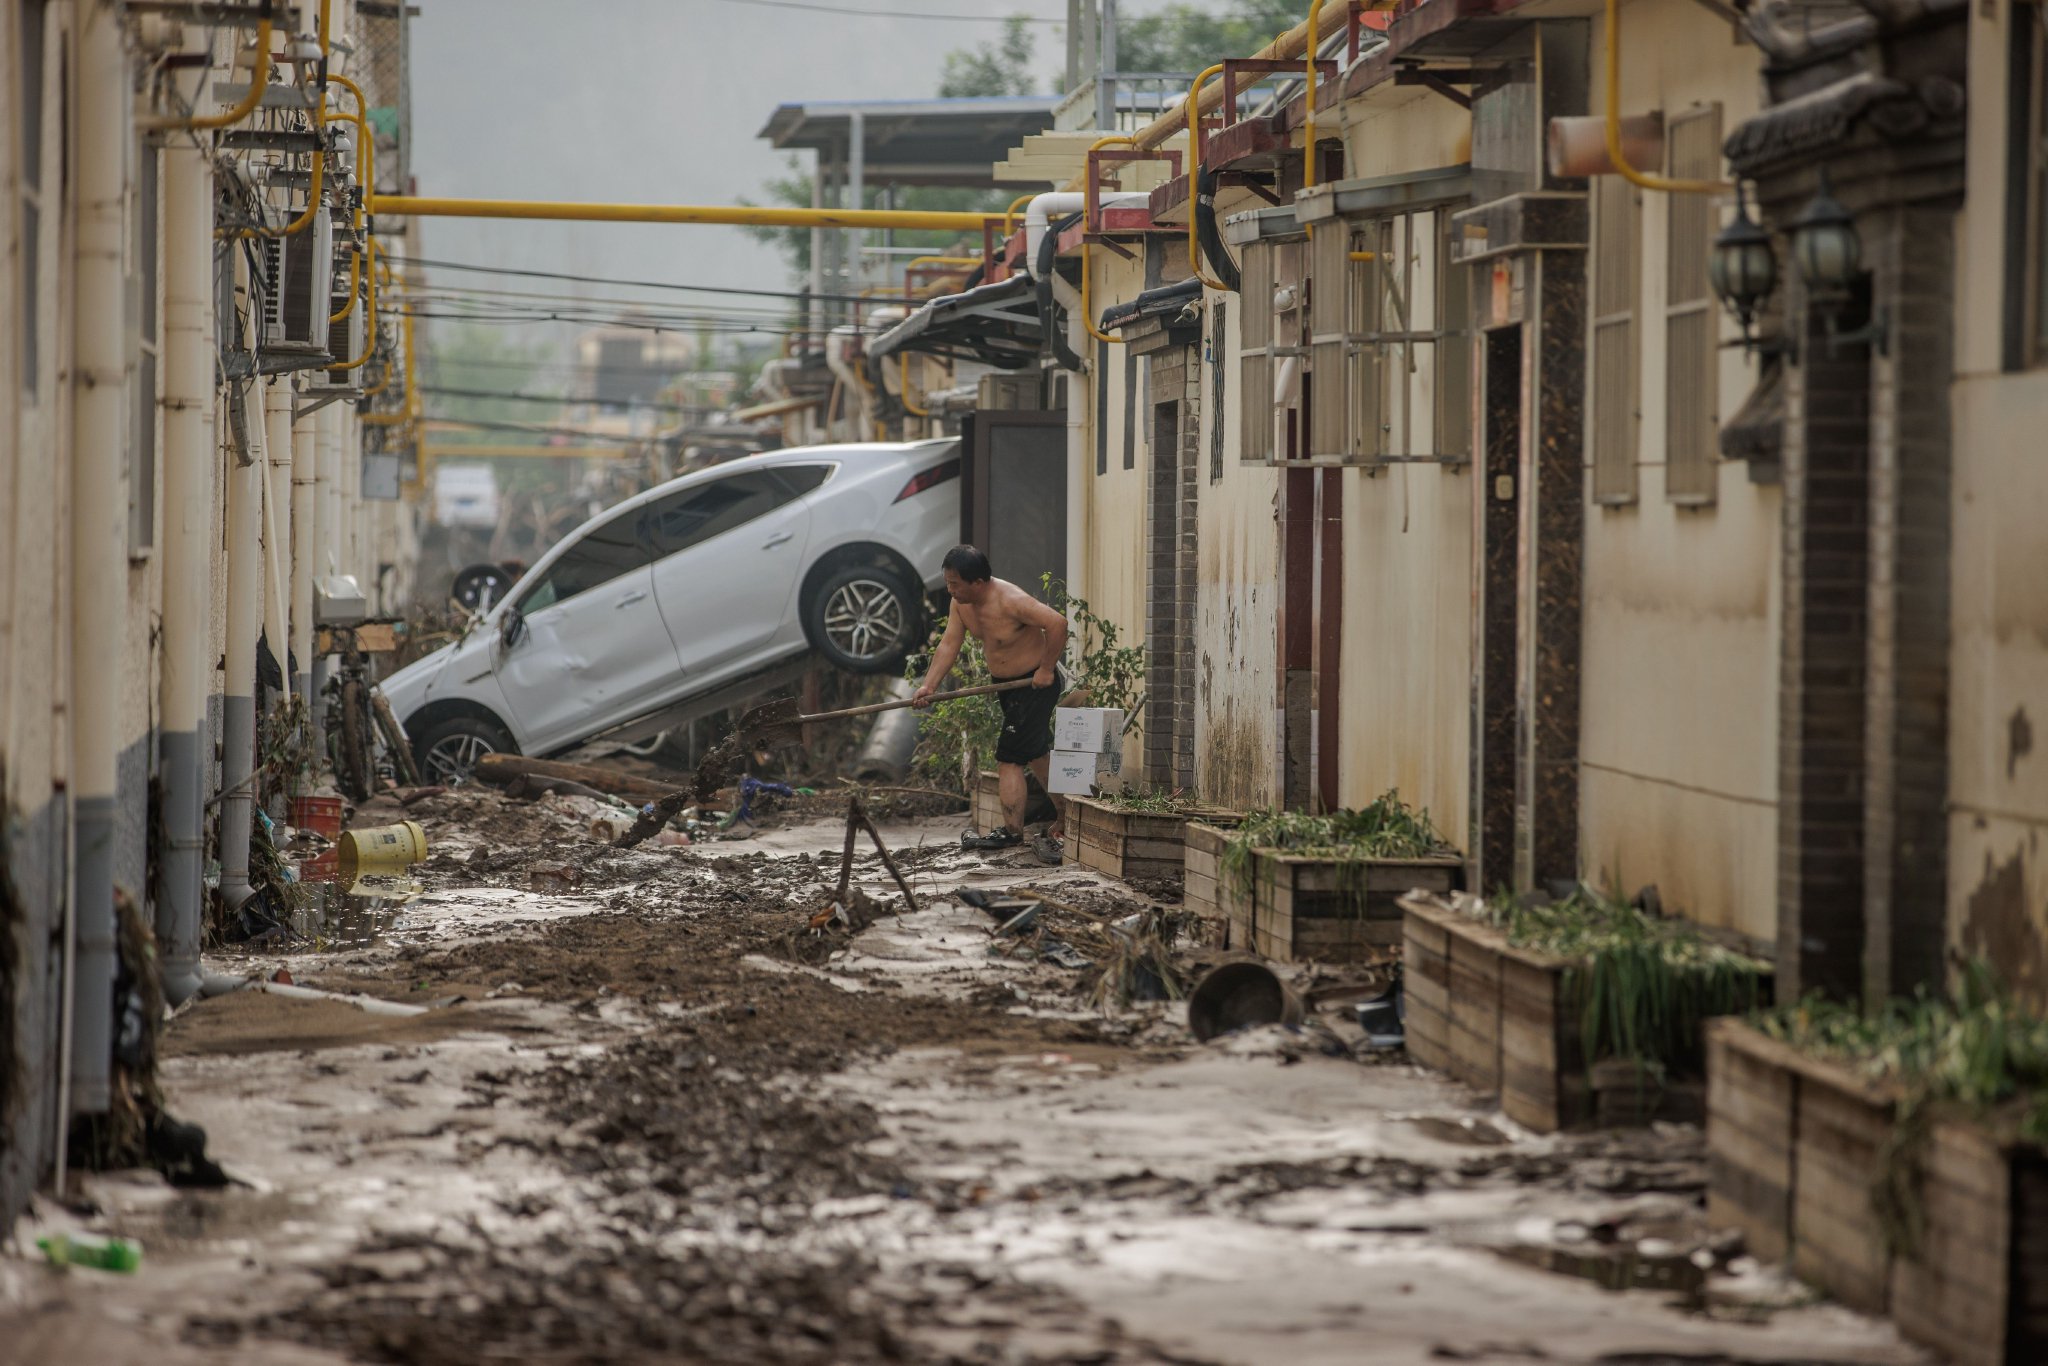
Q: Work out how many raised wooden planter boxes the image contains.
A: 5